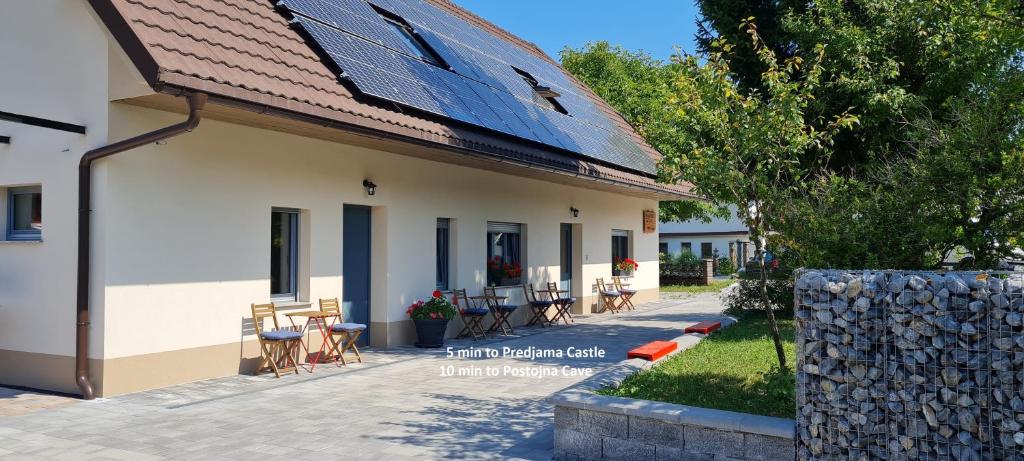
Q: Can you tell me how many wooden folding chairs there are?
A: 8